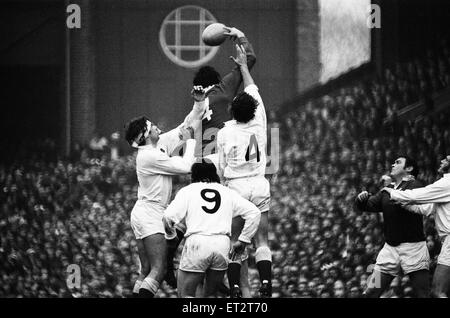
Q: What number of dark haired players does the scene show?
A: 6